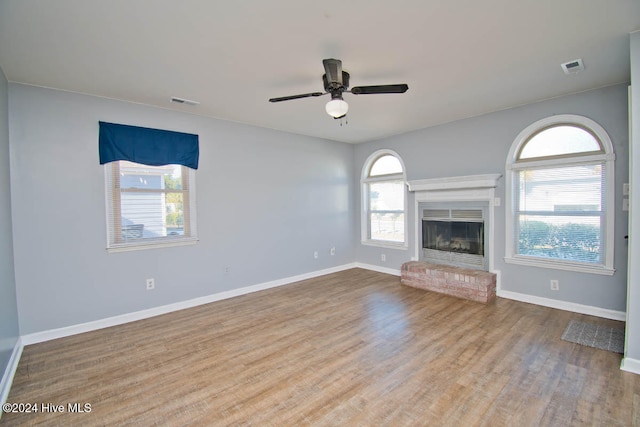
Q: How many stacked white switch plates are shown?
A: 2